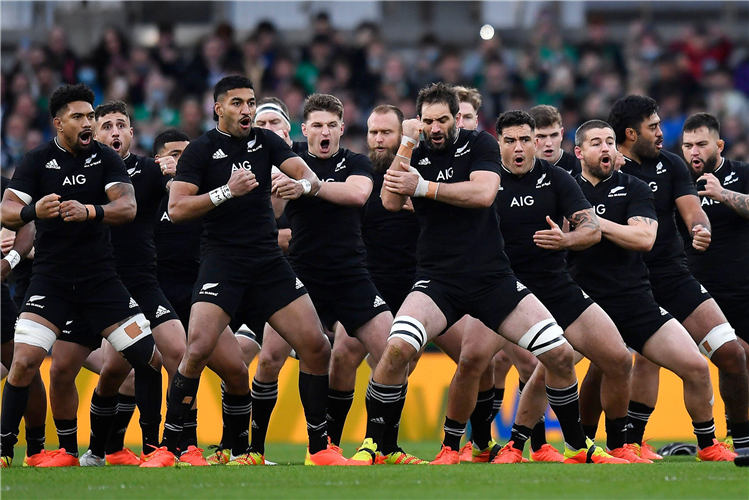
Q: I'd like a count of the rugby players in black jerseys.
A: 14